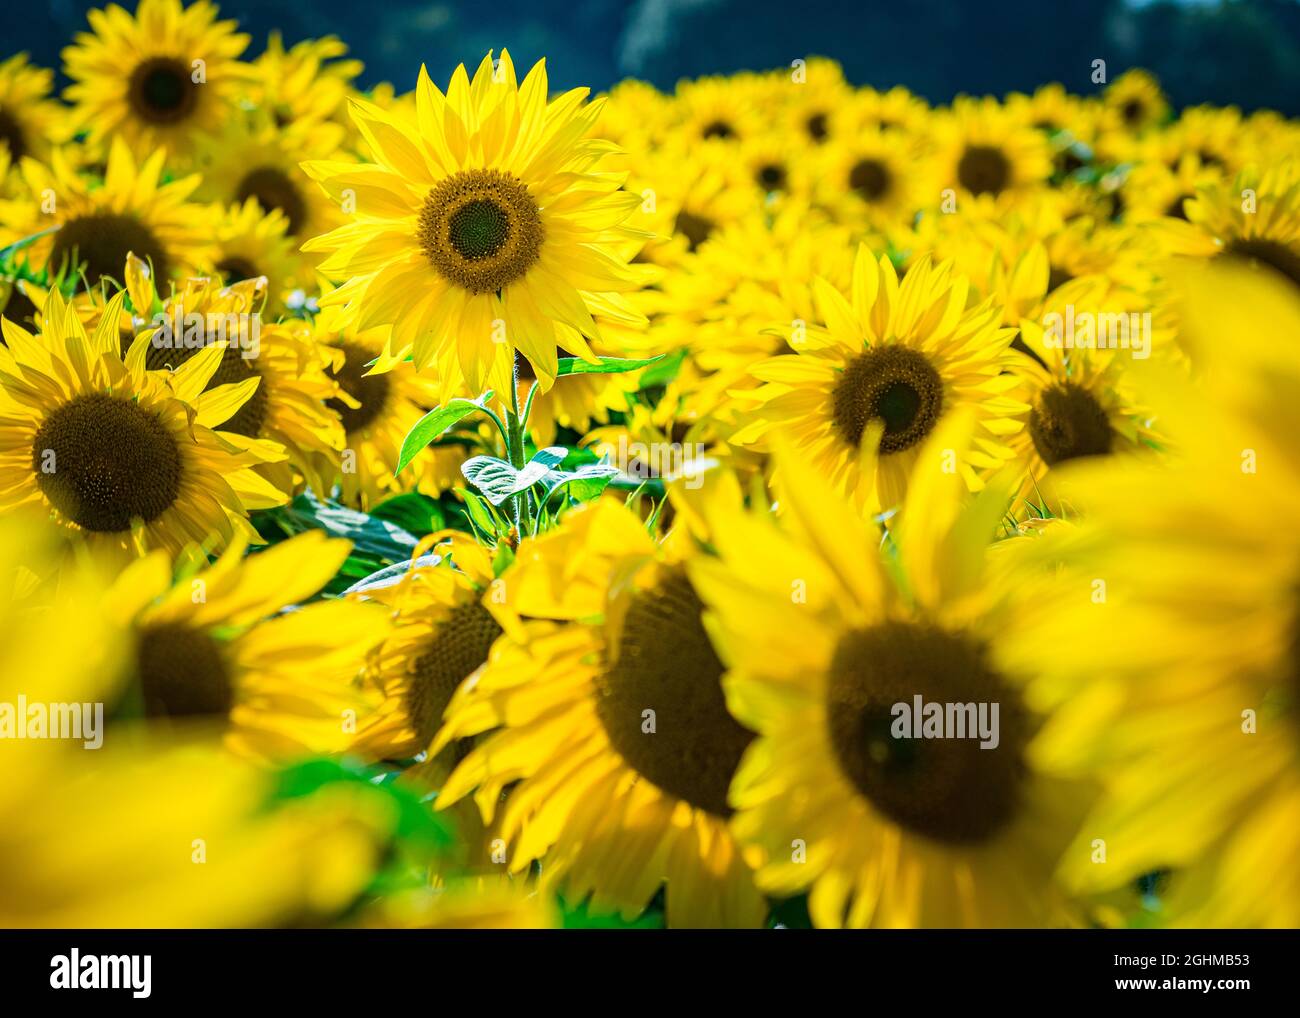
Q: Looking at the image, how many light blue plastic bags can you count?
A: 0